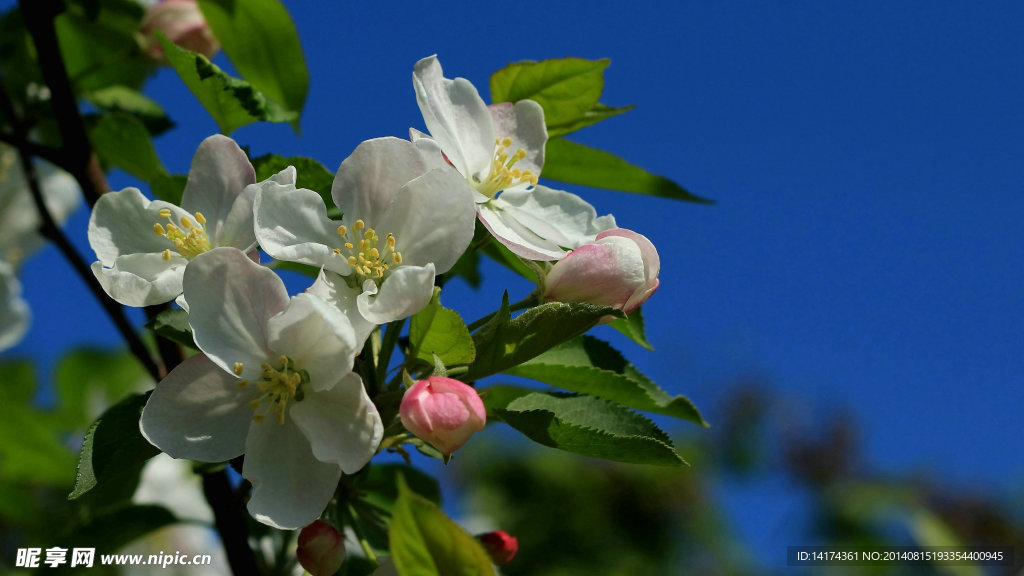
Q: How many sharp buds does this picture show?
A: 2